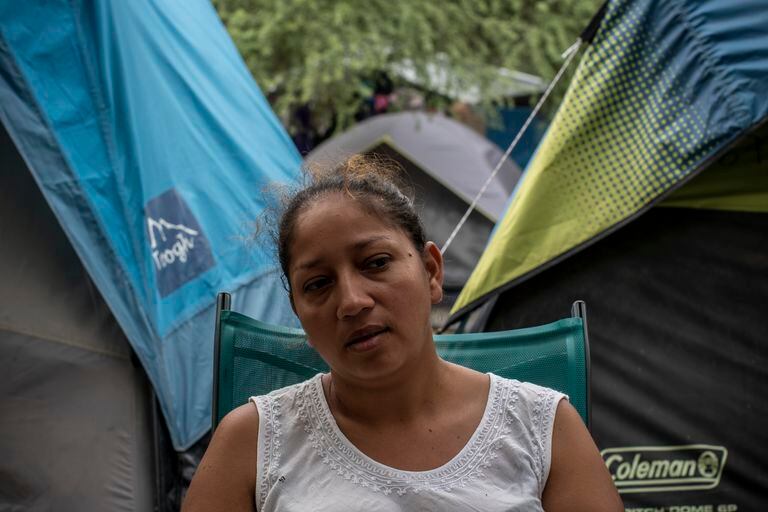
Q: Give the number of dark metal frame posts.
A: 2